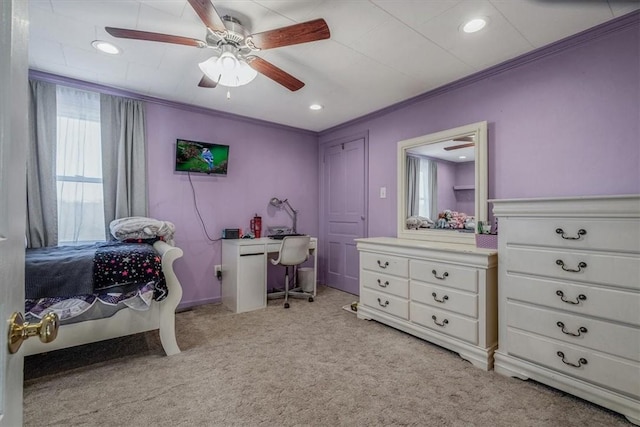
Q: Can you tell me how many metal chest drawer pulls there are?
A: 11